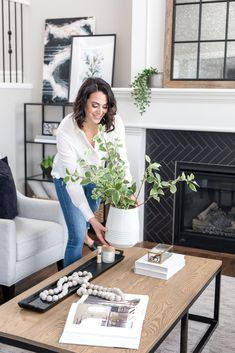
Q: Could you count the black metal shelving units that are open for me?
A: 1